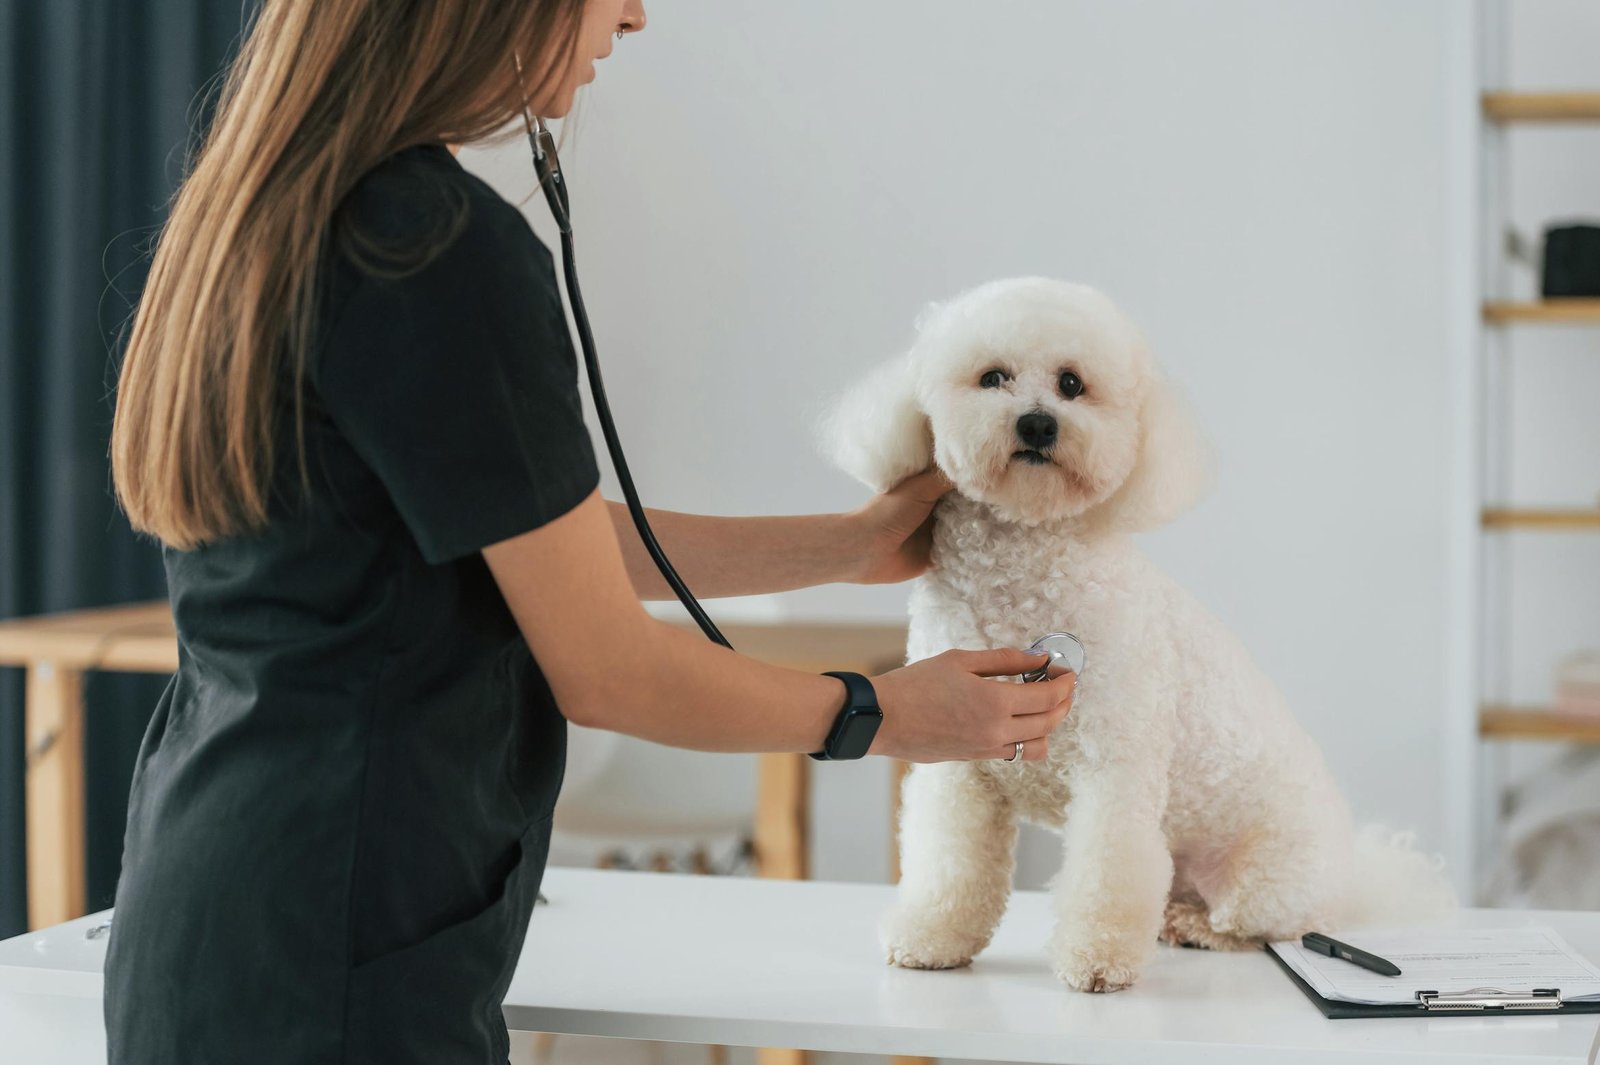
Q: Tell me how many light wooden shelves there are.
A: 4